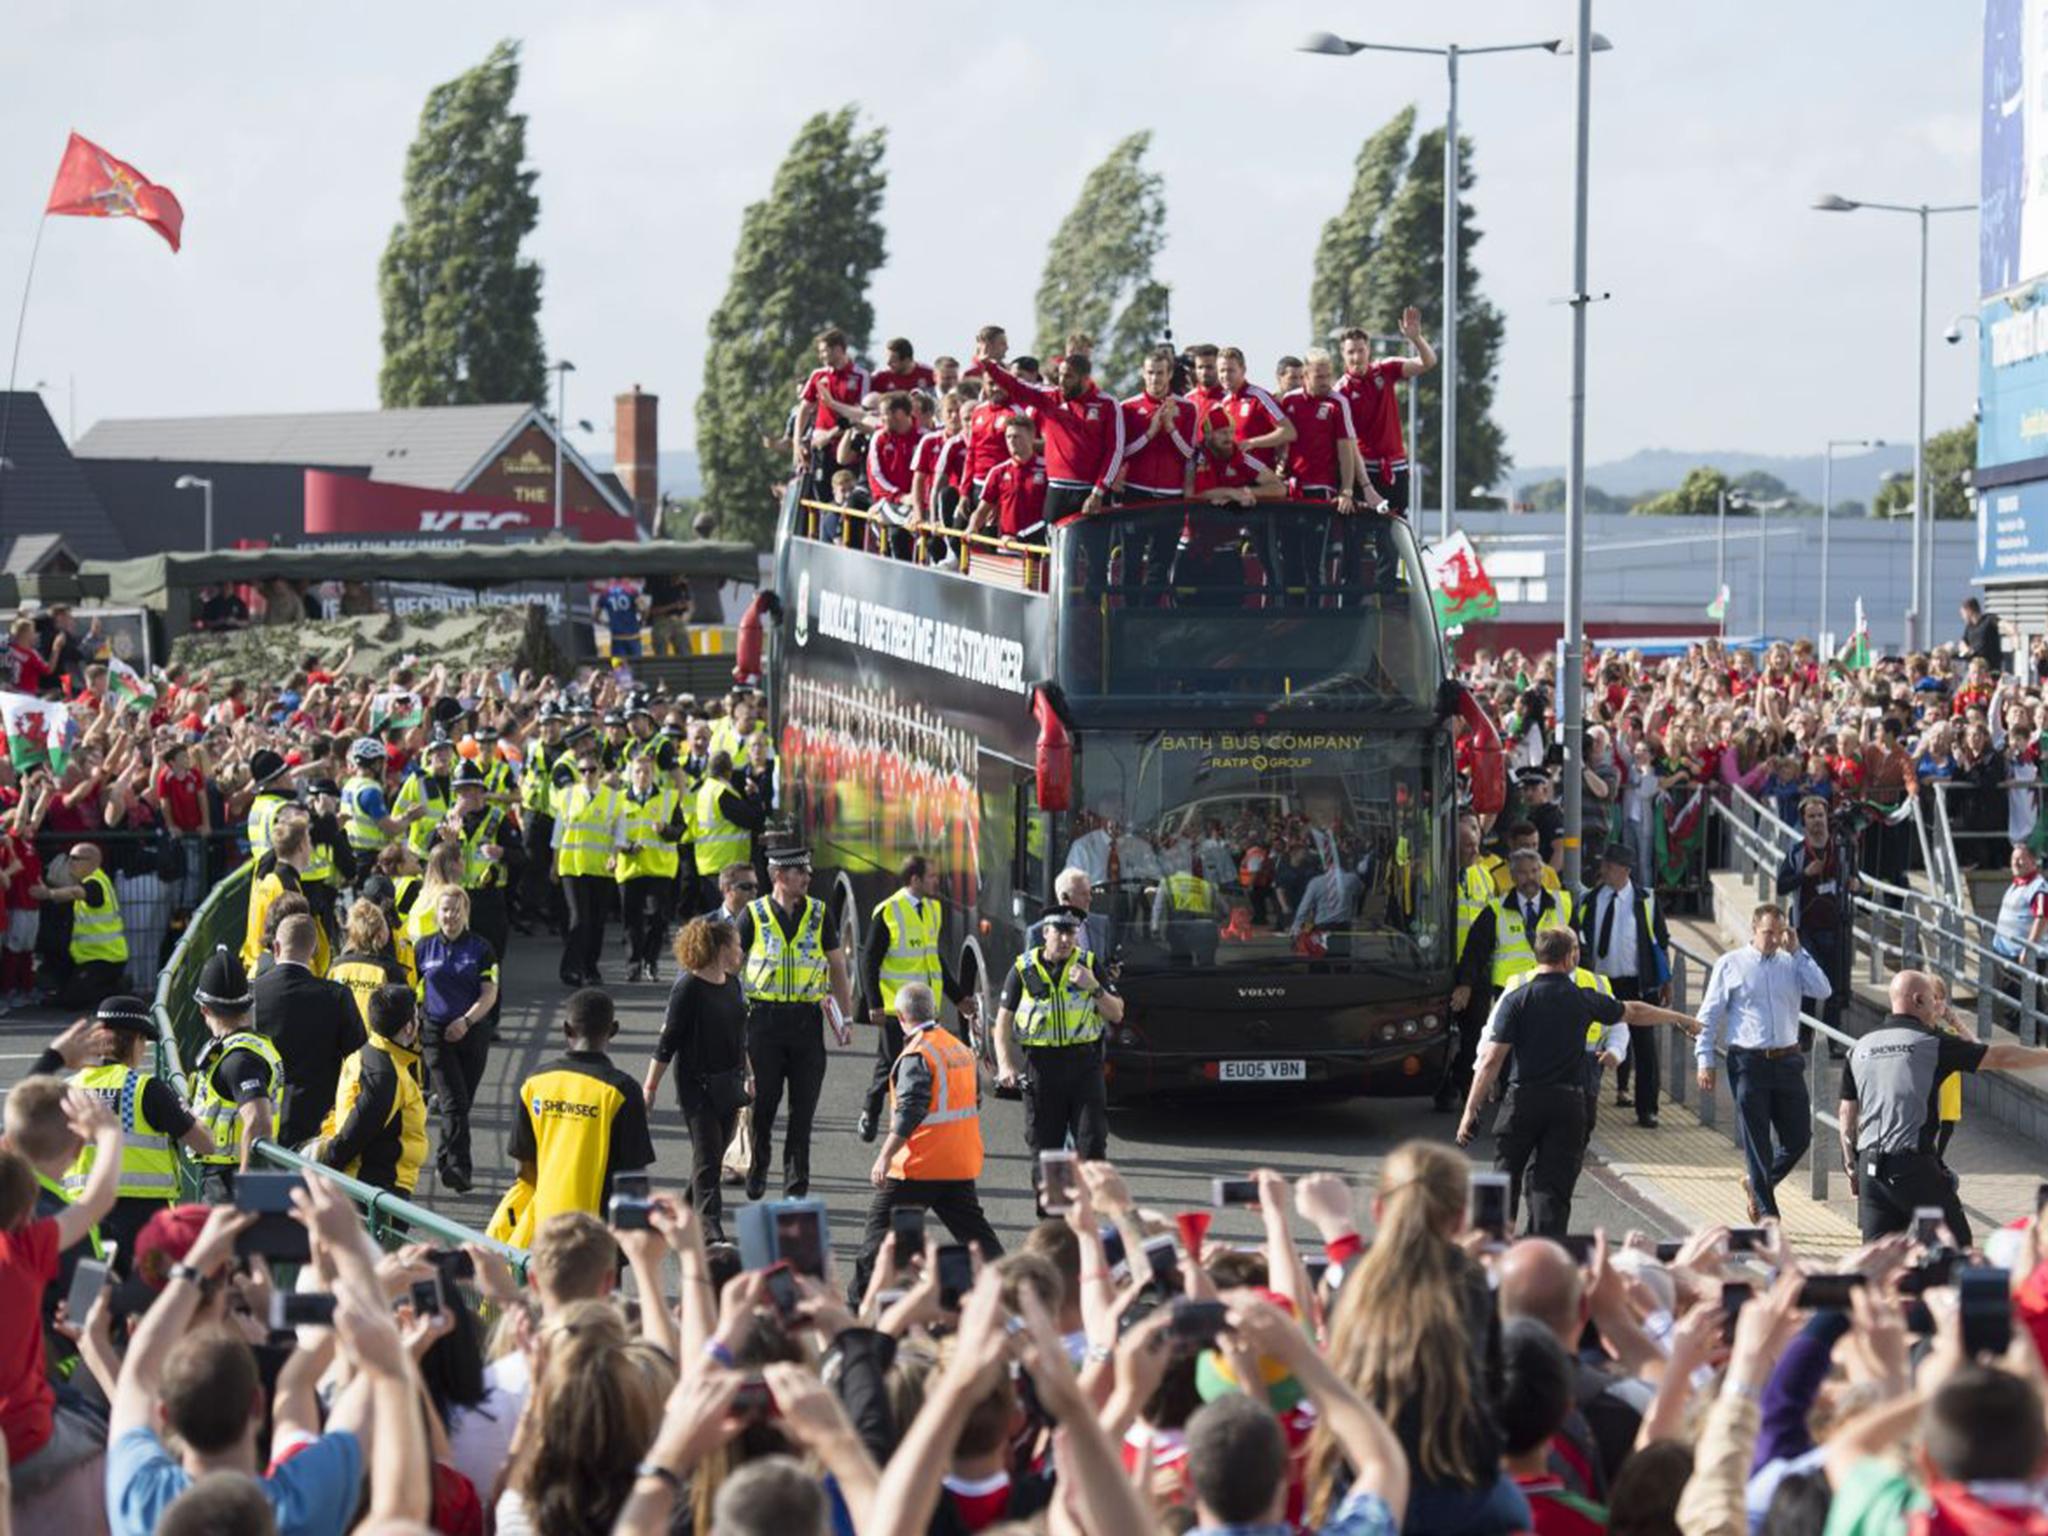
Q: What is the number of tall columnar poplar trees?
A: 4